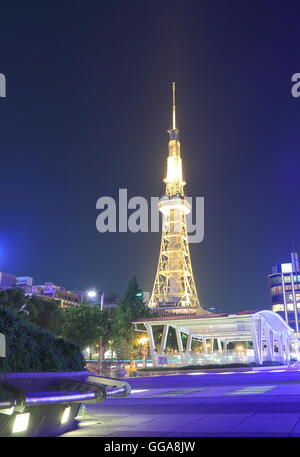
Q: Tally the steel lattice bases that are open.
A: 1